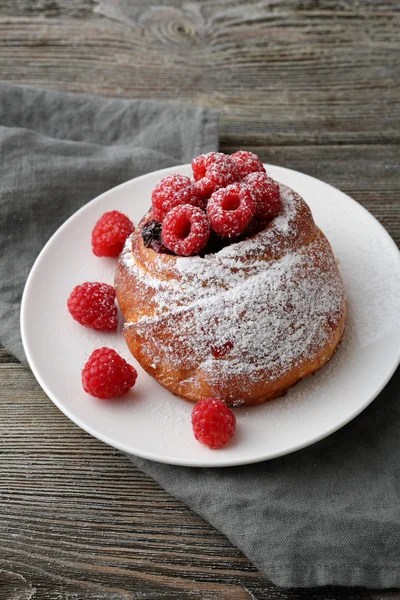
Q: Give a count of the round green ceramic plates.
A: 0